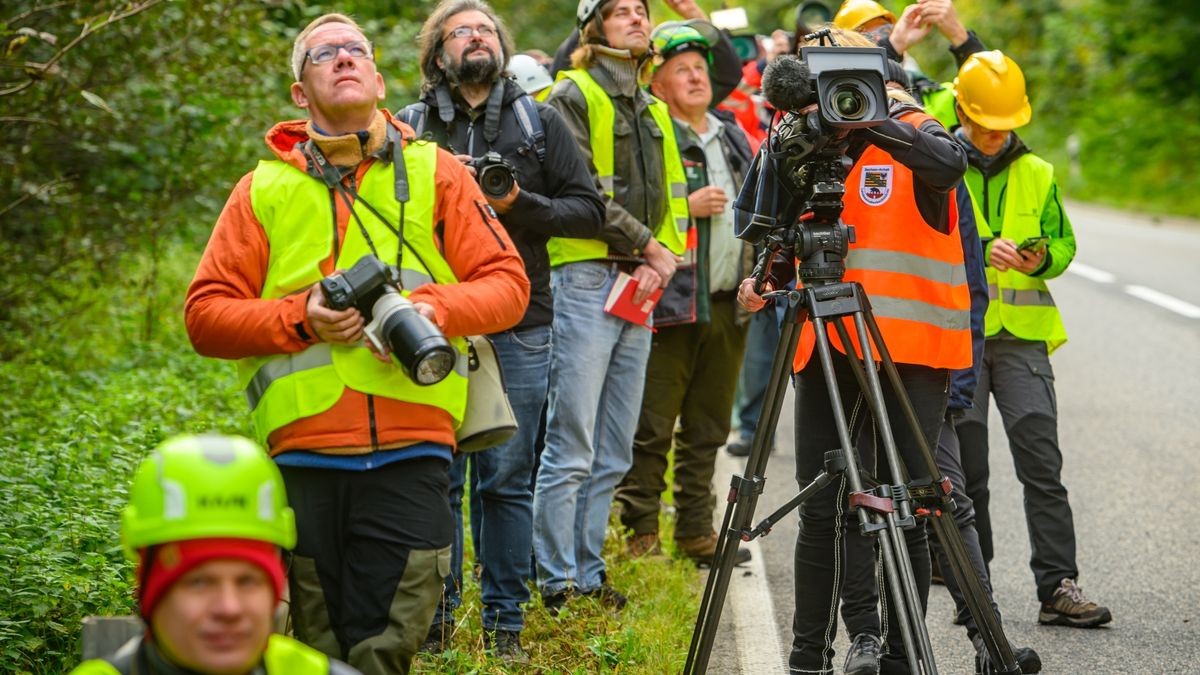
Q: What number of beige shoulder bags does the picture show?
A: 1